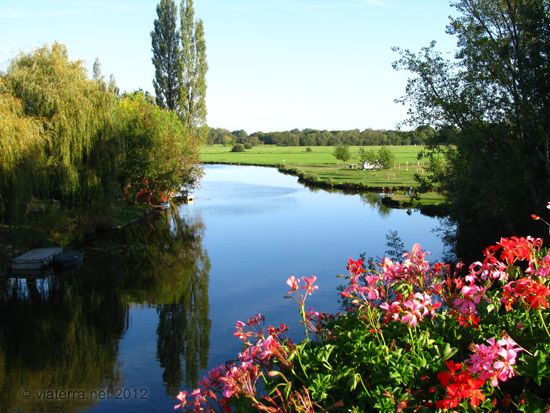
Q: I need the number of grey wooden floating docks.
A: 1